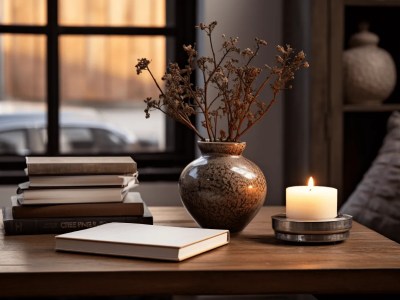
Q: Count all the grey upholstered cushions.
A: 1